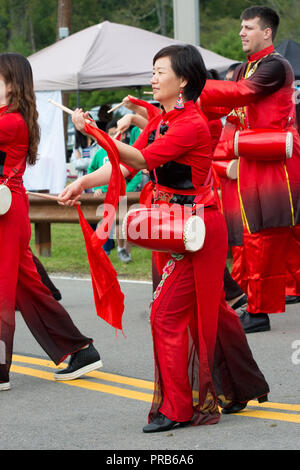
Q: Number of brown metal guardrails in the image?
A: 1